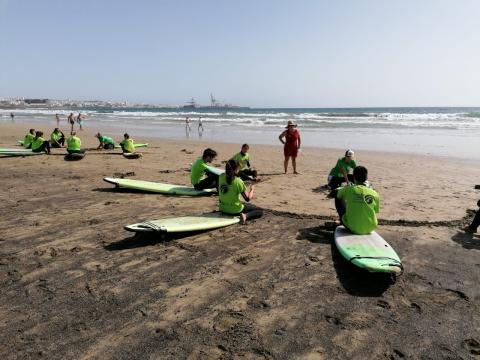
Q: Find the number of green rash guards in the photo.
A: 11